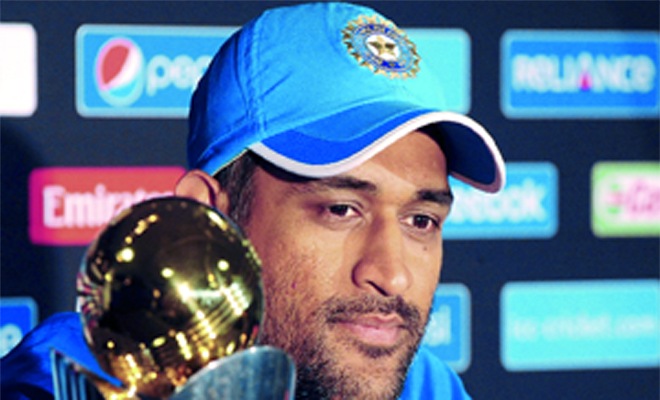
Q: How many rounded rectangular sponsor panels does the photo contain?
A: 10